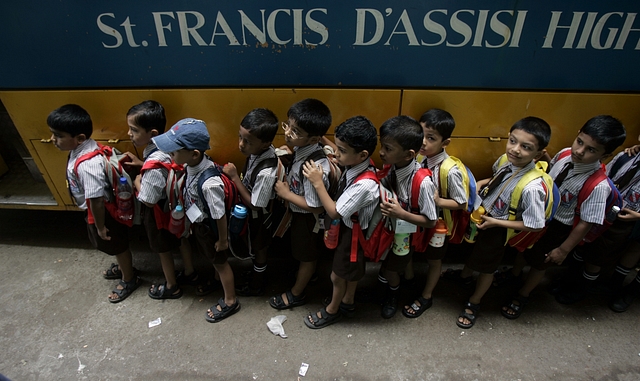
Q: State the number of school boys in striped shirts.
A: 11